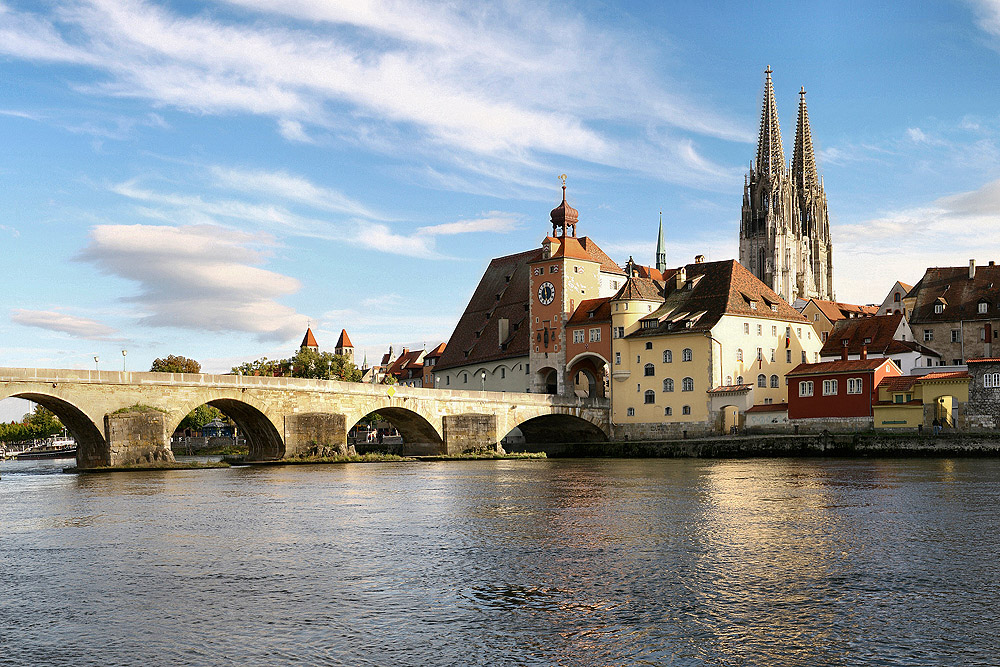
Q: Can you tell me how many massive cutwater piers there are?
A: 3